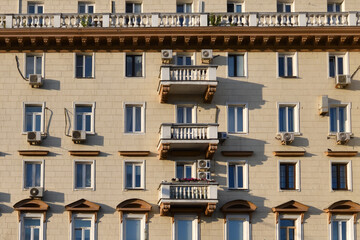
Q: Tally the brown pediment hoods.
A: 6